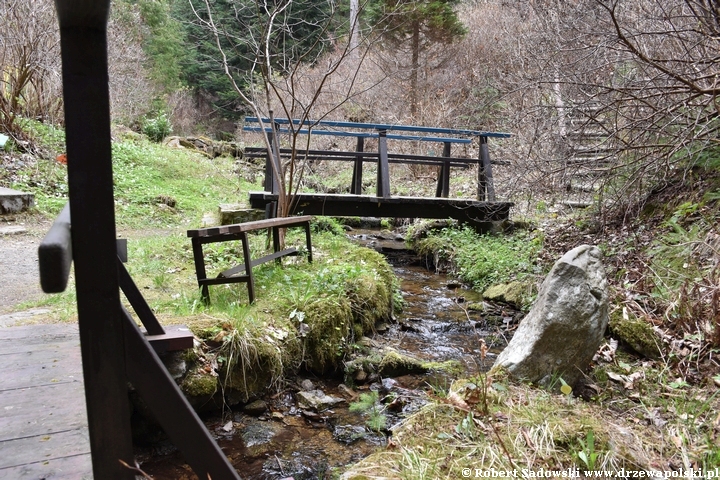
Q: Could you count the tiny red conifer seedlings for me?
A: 0